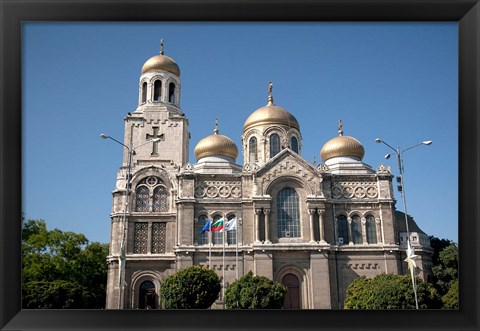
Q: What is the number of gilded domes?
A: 4